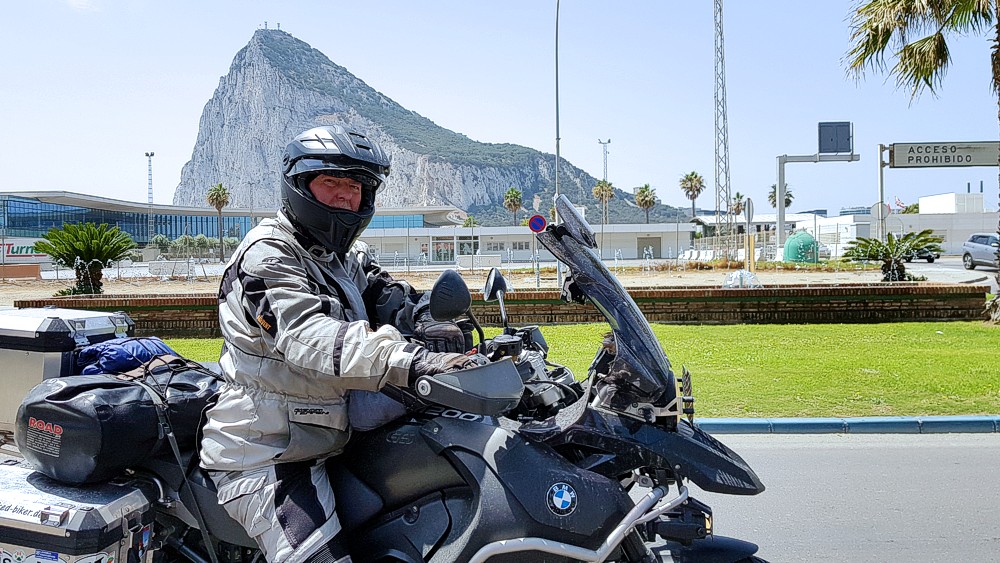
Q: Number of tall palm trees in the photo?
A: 8